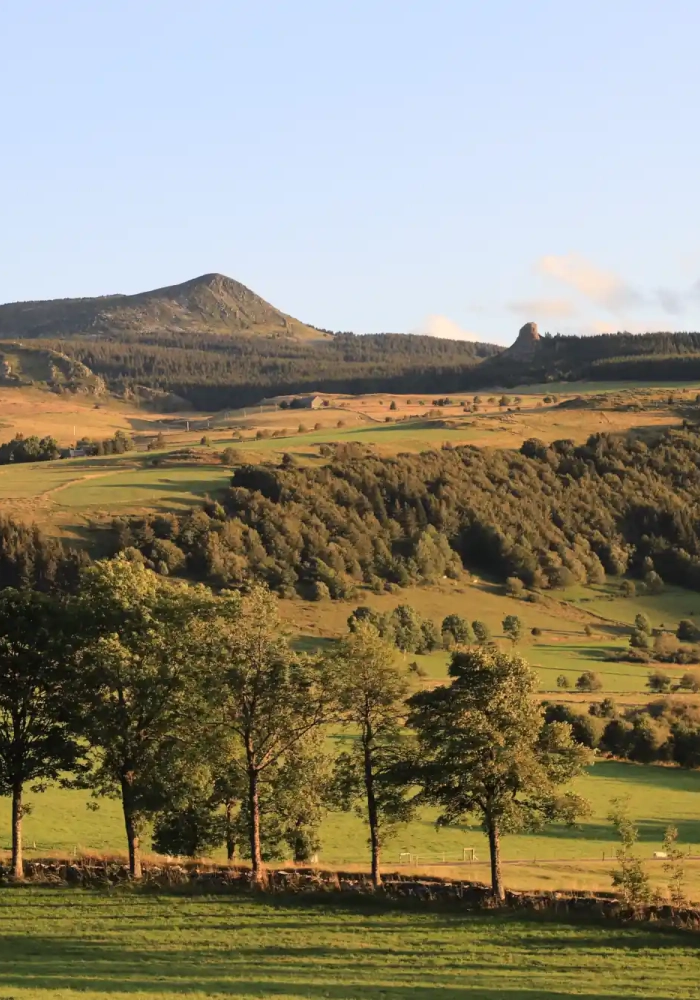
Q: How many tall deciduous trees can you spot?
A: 5